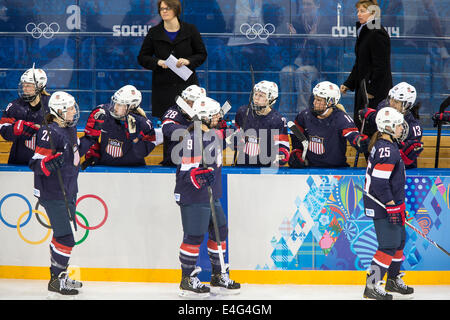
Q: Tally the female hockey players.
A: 9